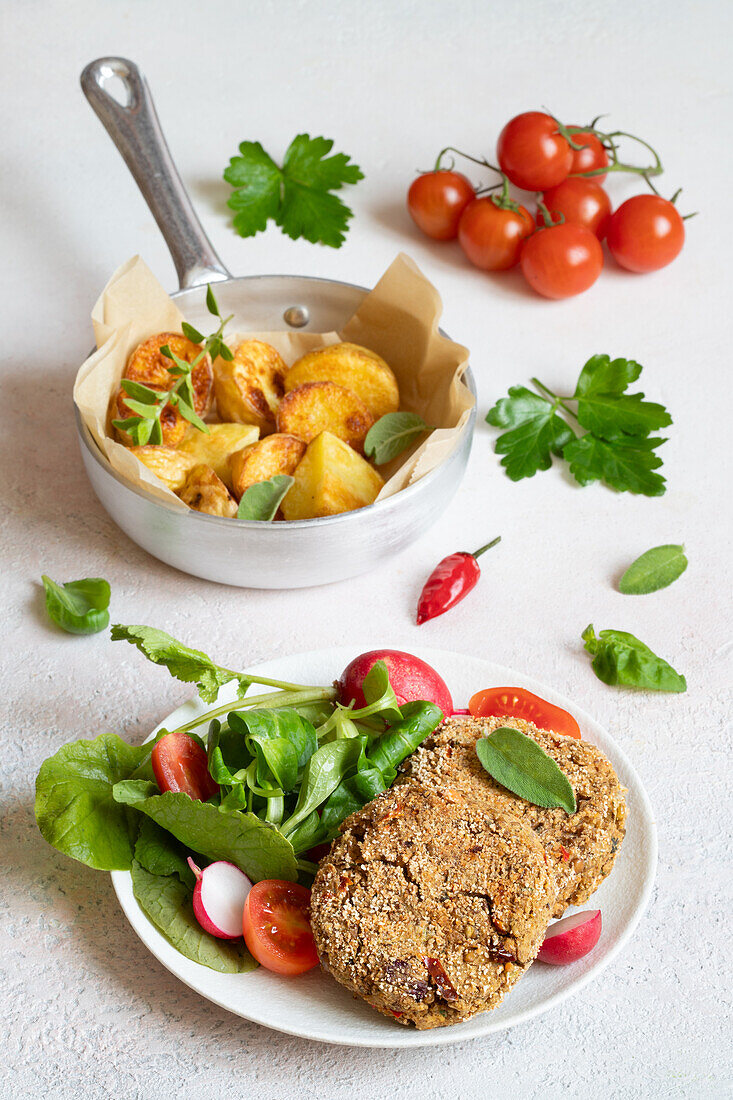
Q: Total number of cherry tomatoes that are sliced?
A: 3